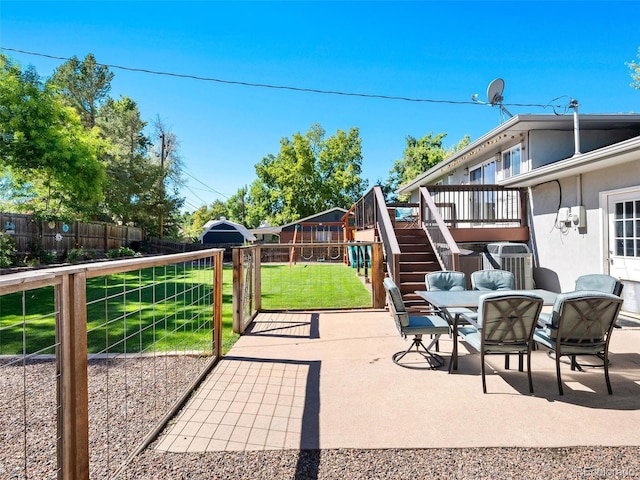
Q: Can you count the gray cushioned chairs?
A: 6